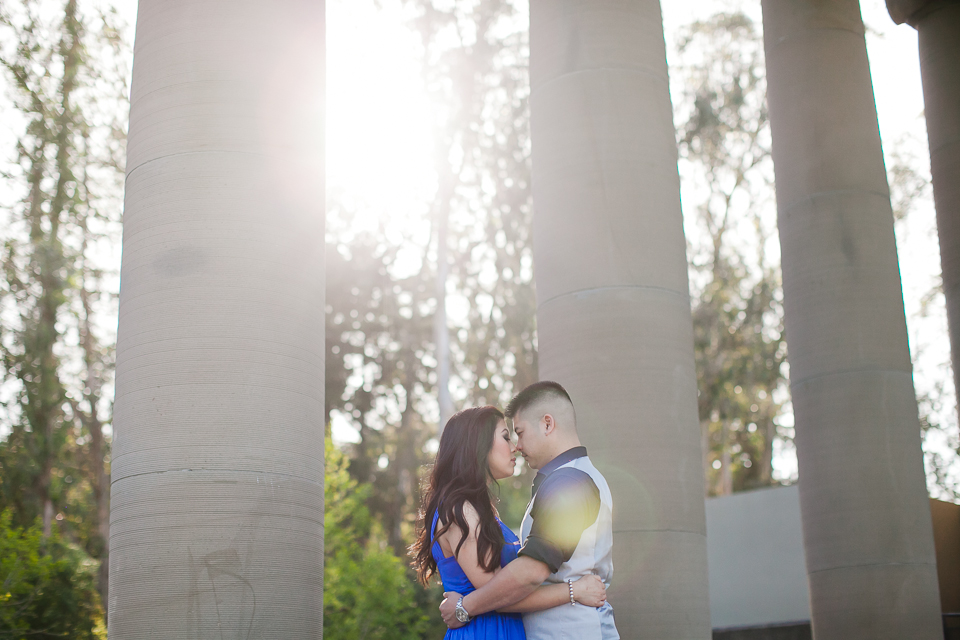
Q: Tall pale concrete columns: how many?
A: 4